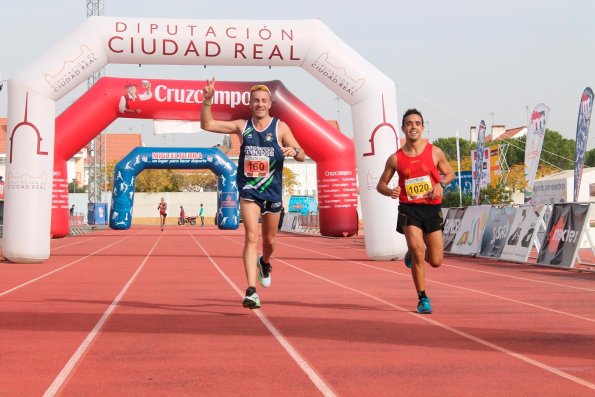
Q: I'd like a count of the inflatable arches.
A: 3